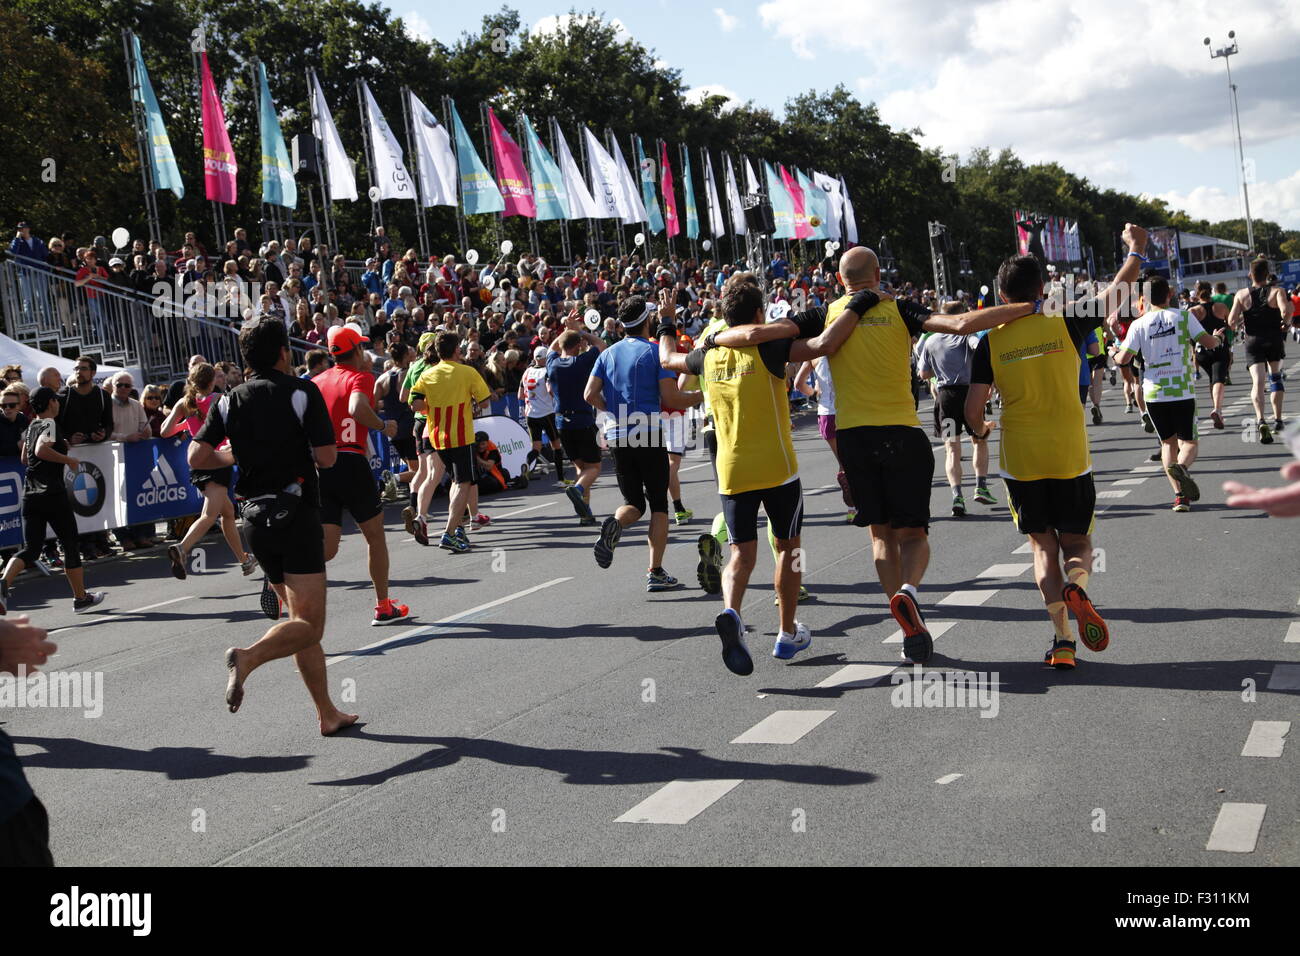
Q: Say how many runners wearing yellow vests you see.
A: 3